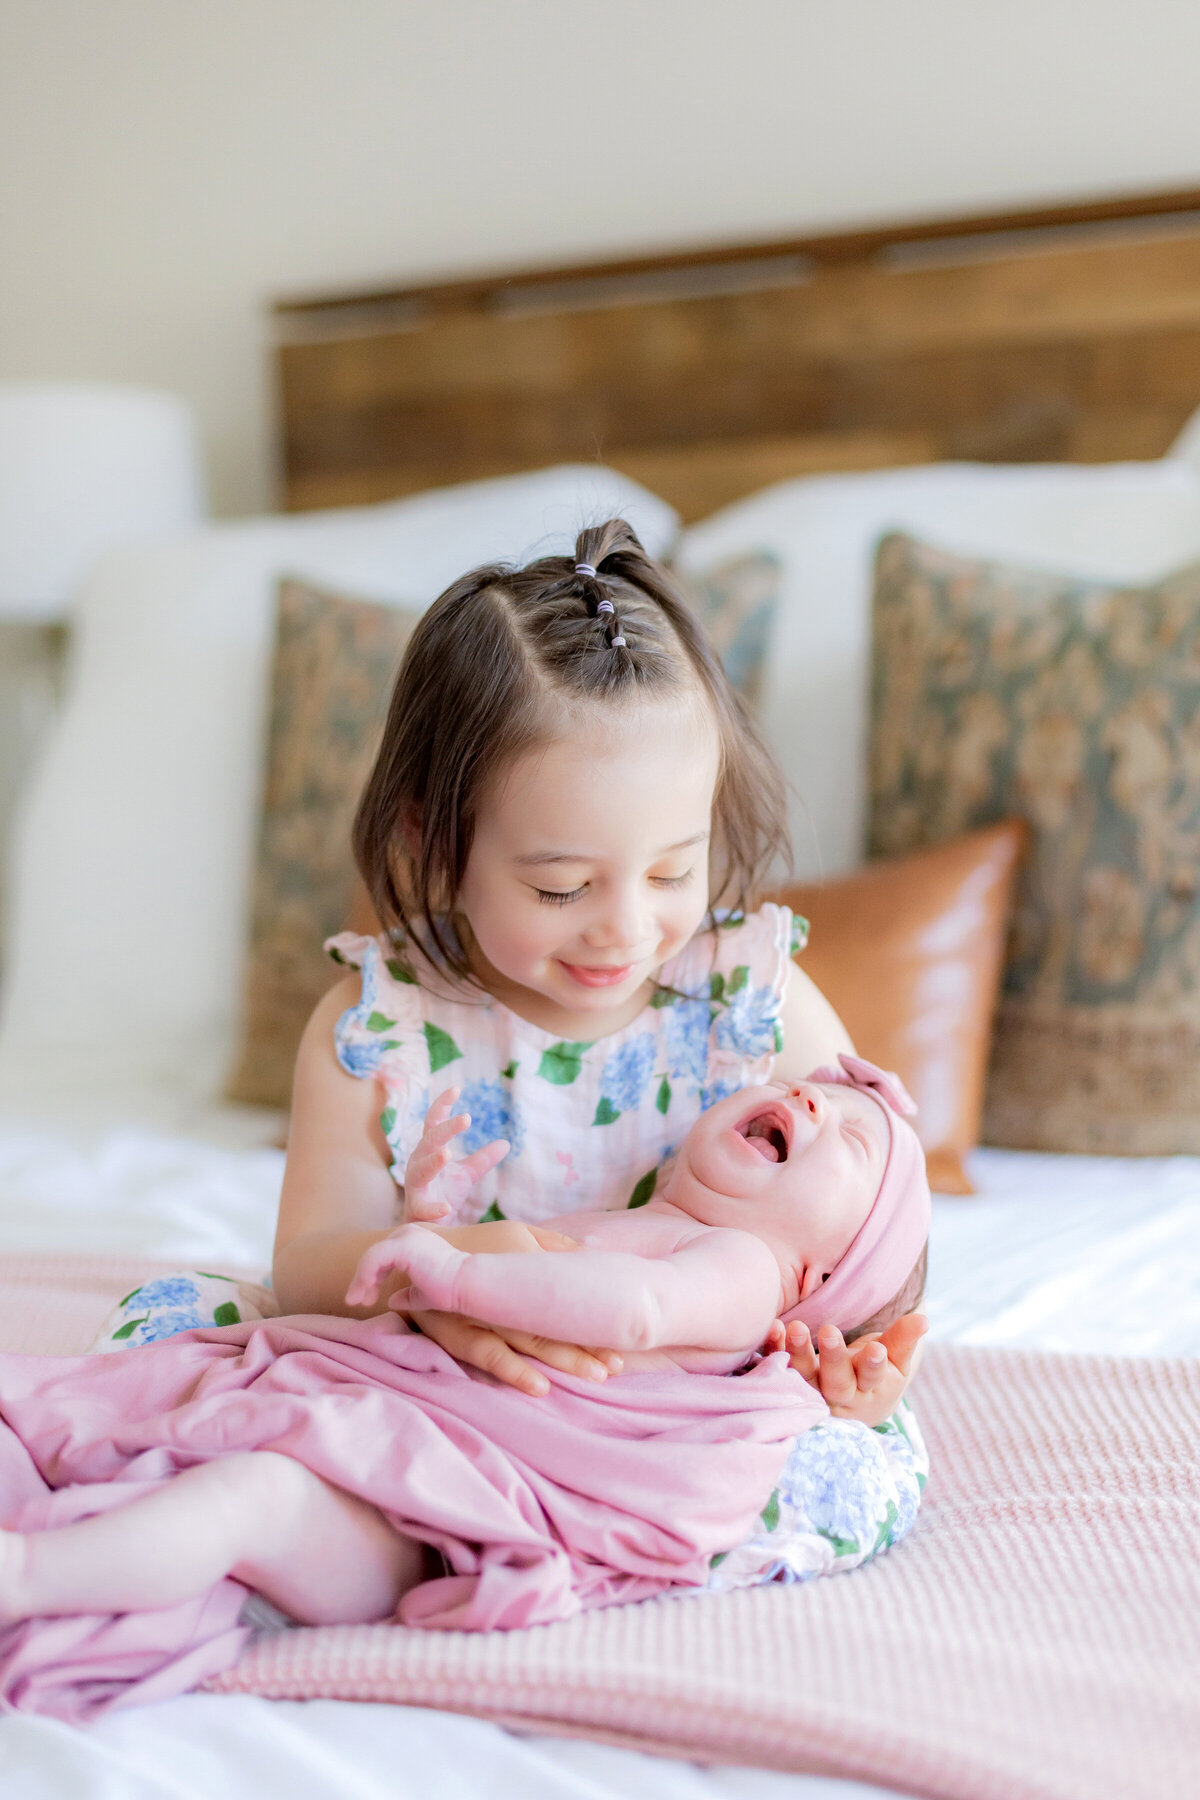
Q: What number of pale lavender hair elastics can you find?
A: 3